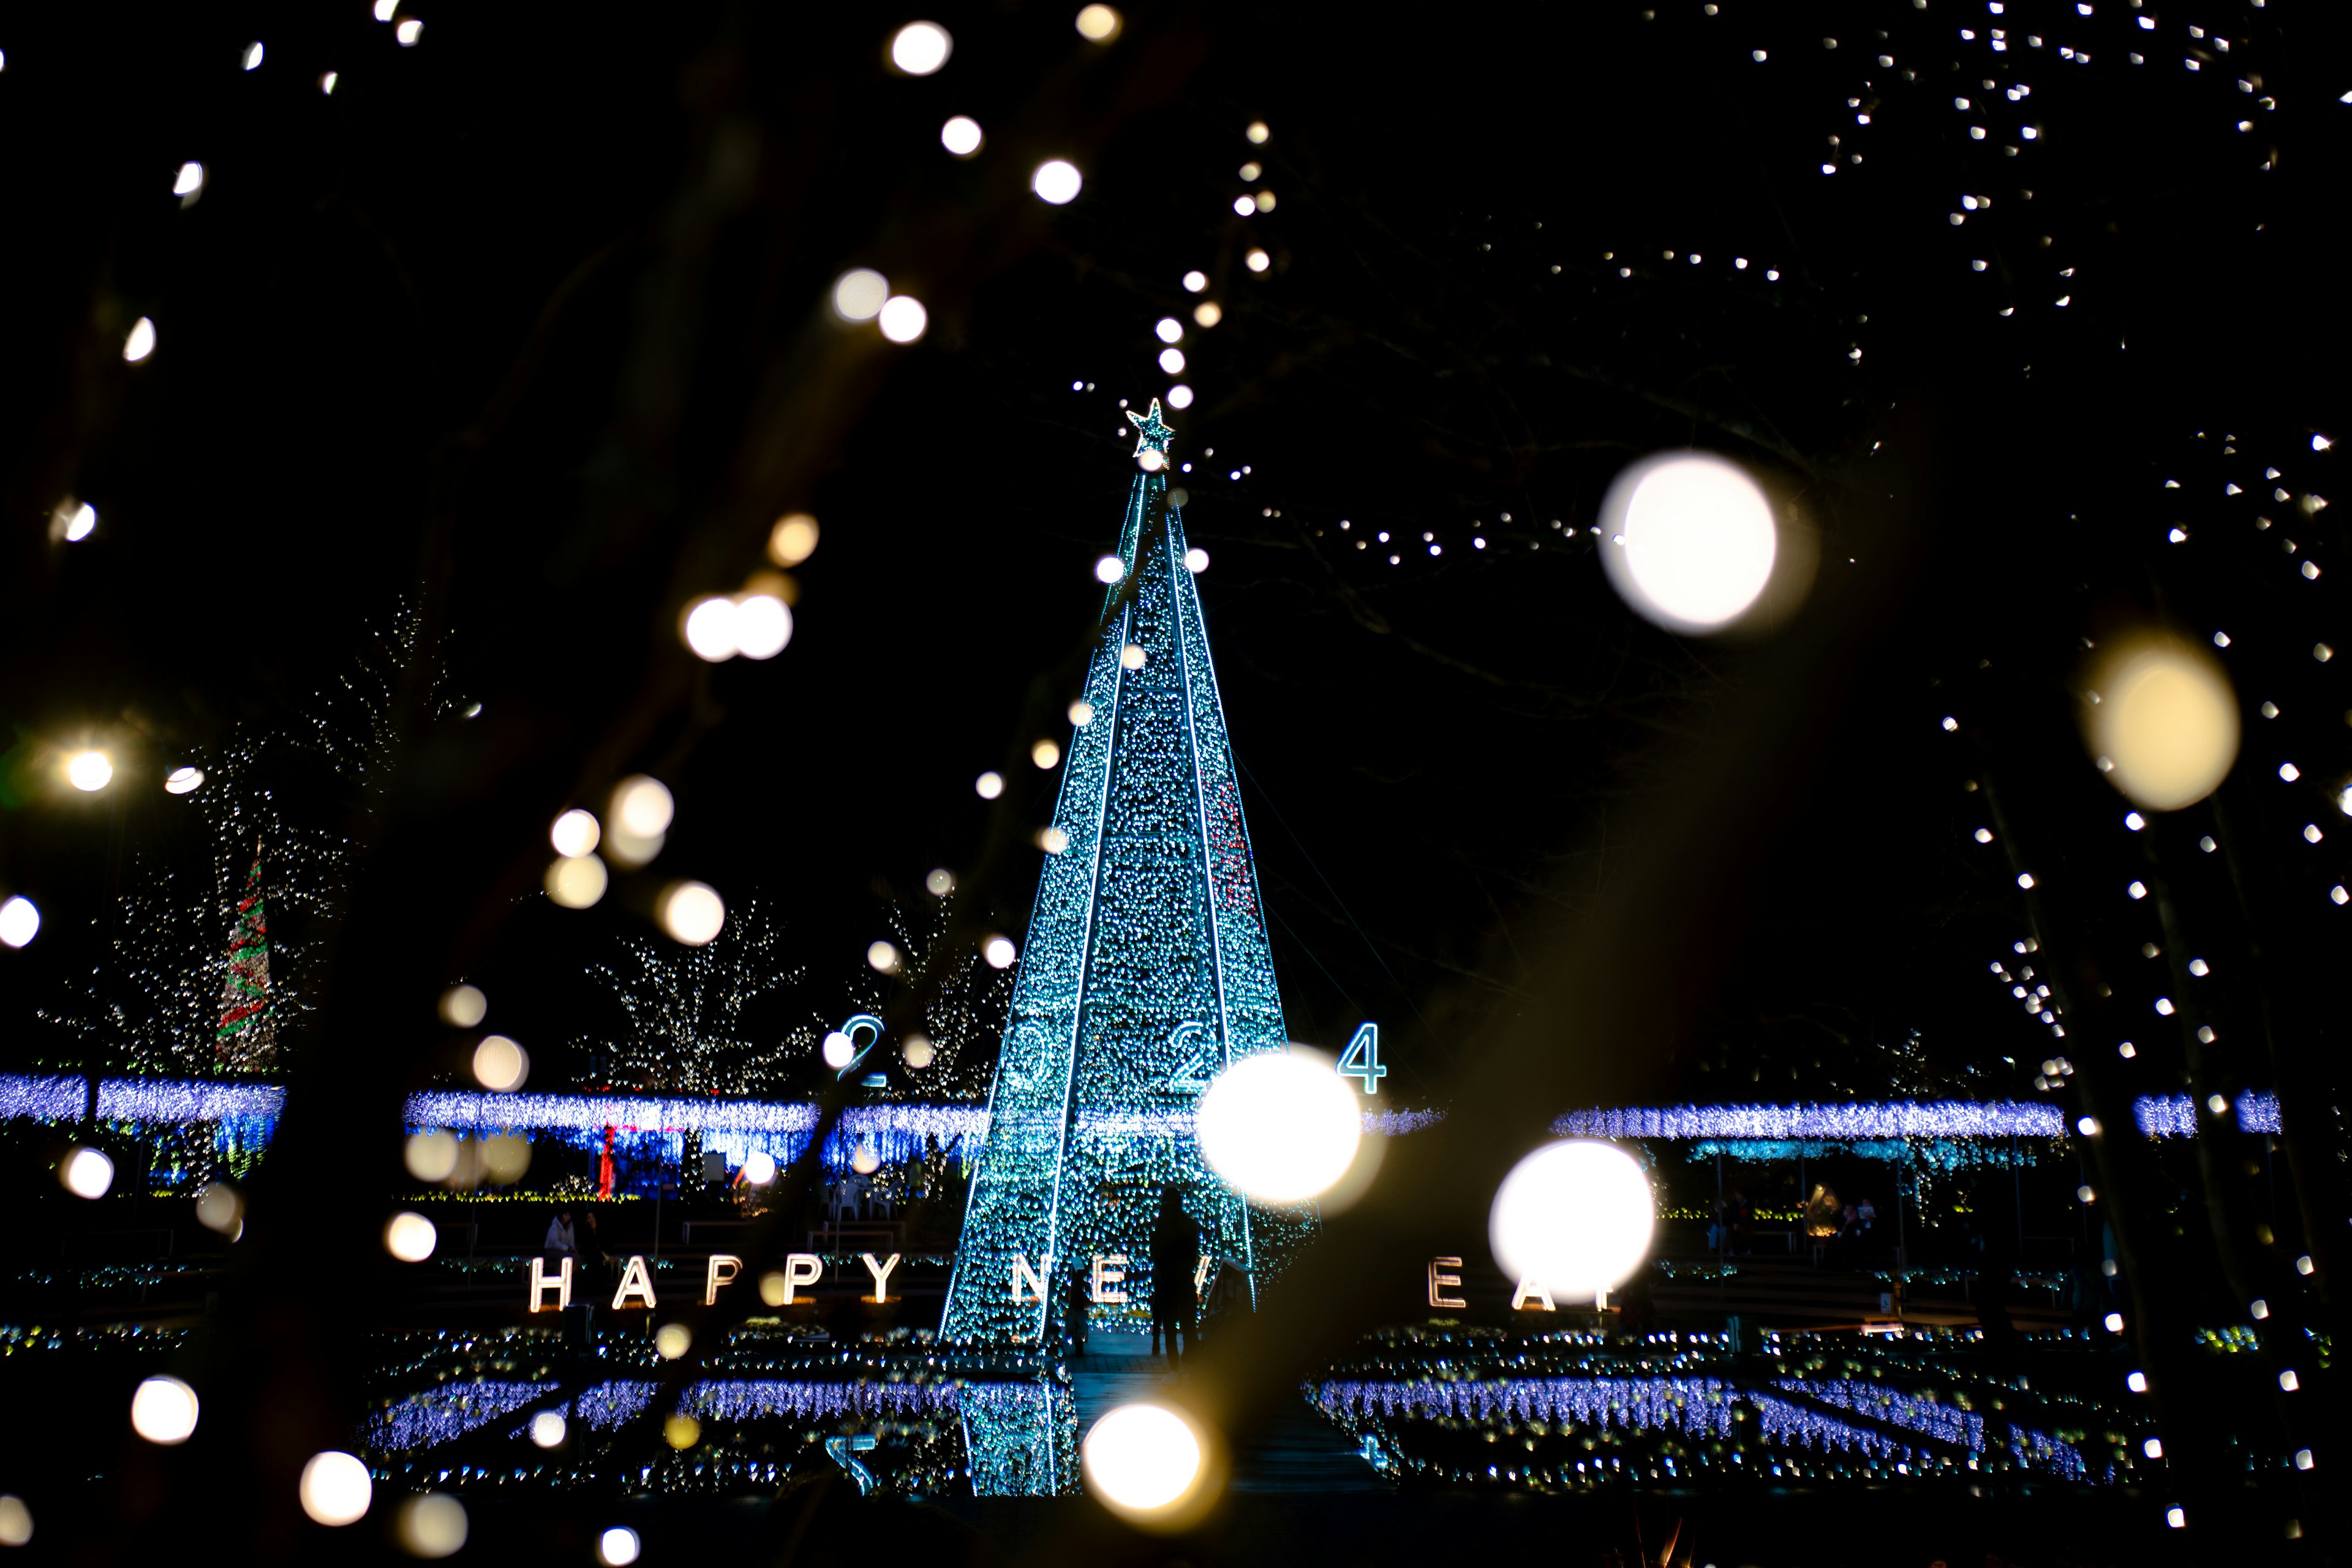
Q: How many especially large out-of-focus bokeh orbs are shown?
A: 5